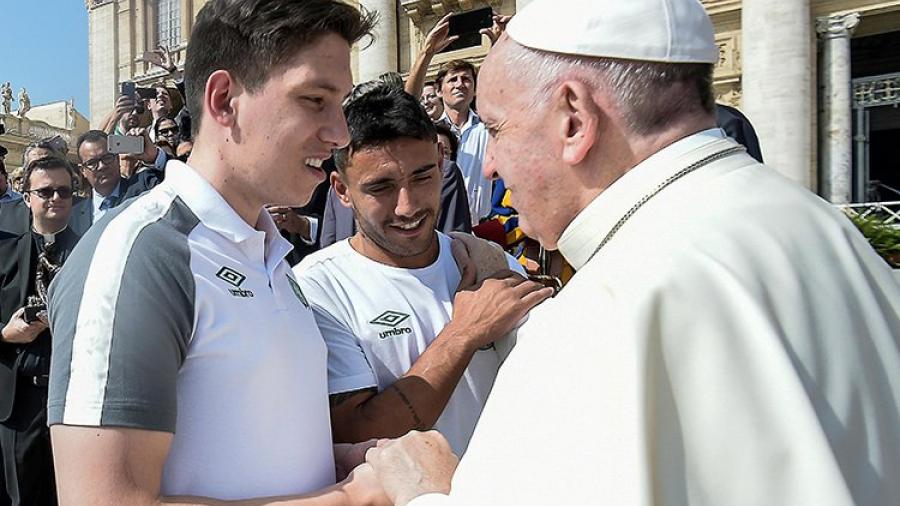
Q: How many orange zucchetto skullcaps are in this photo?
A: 0